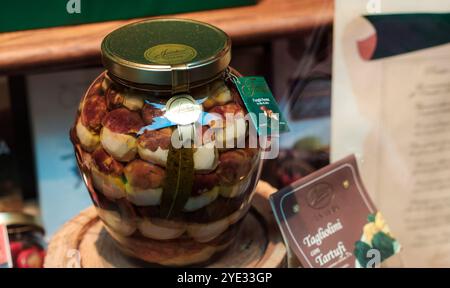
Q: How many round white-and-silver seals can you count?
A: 1